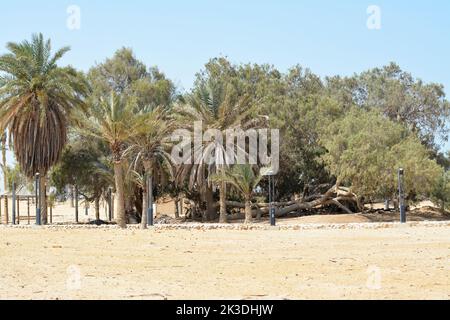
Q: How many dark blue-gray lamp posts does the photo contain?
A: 4